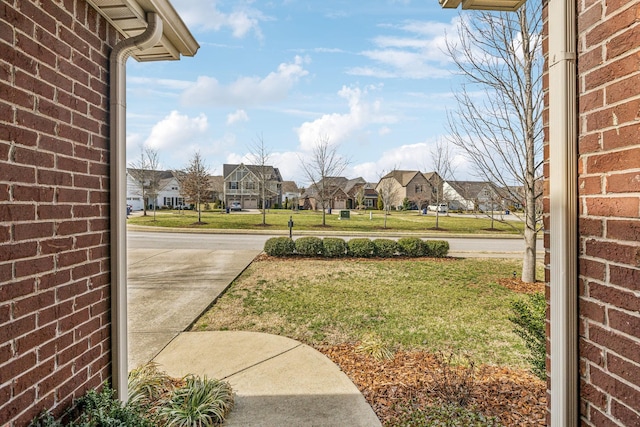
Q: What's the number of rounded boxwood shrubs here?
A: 7